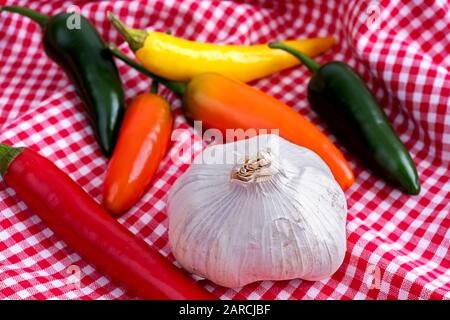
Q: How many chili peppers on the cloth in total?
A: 6